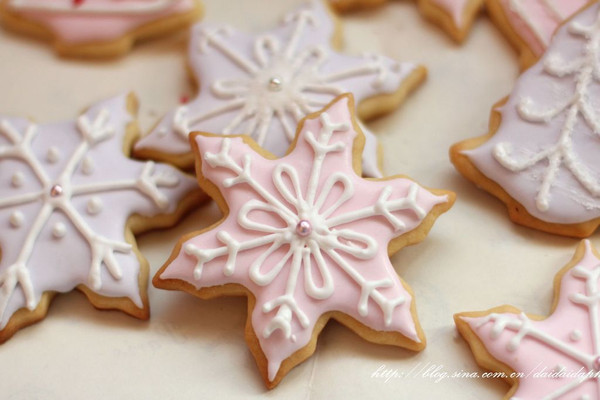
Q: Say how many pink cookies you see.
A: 5